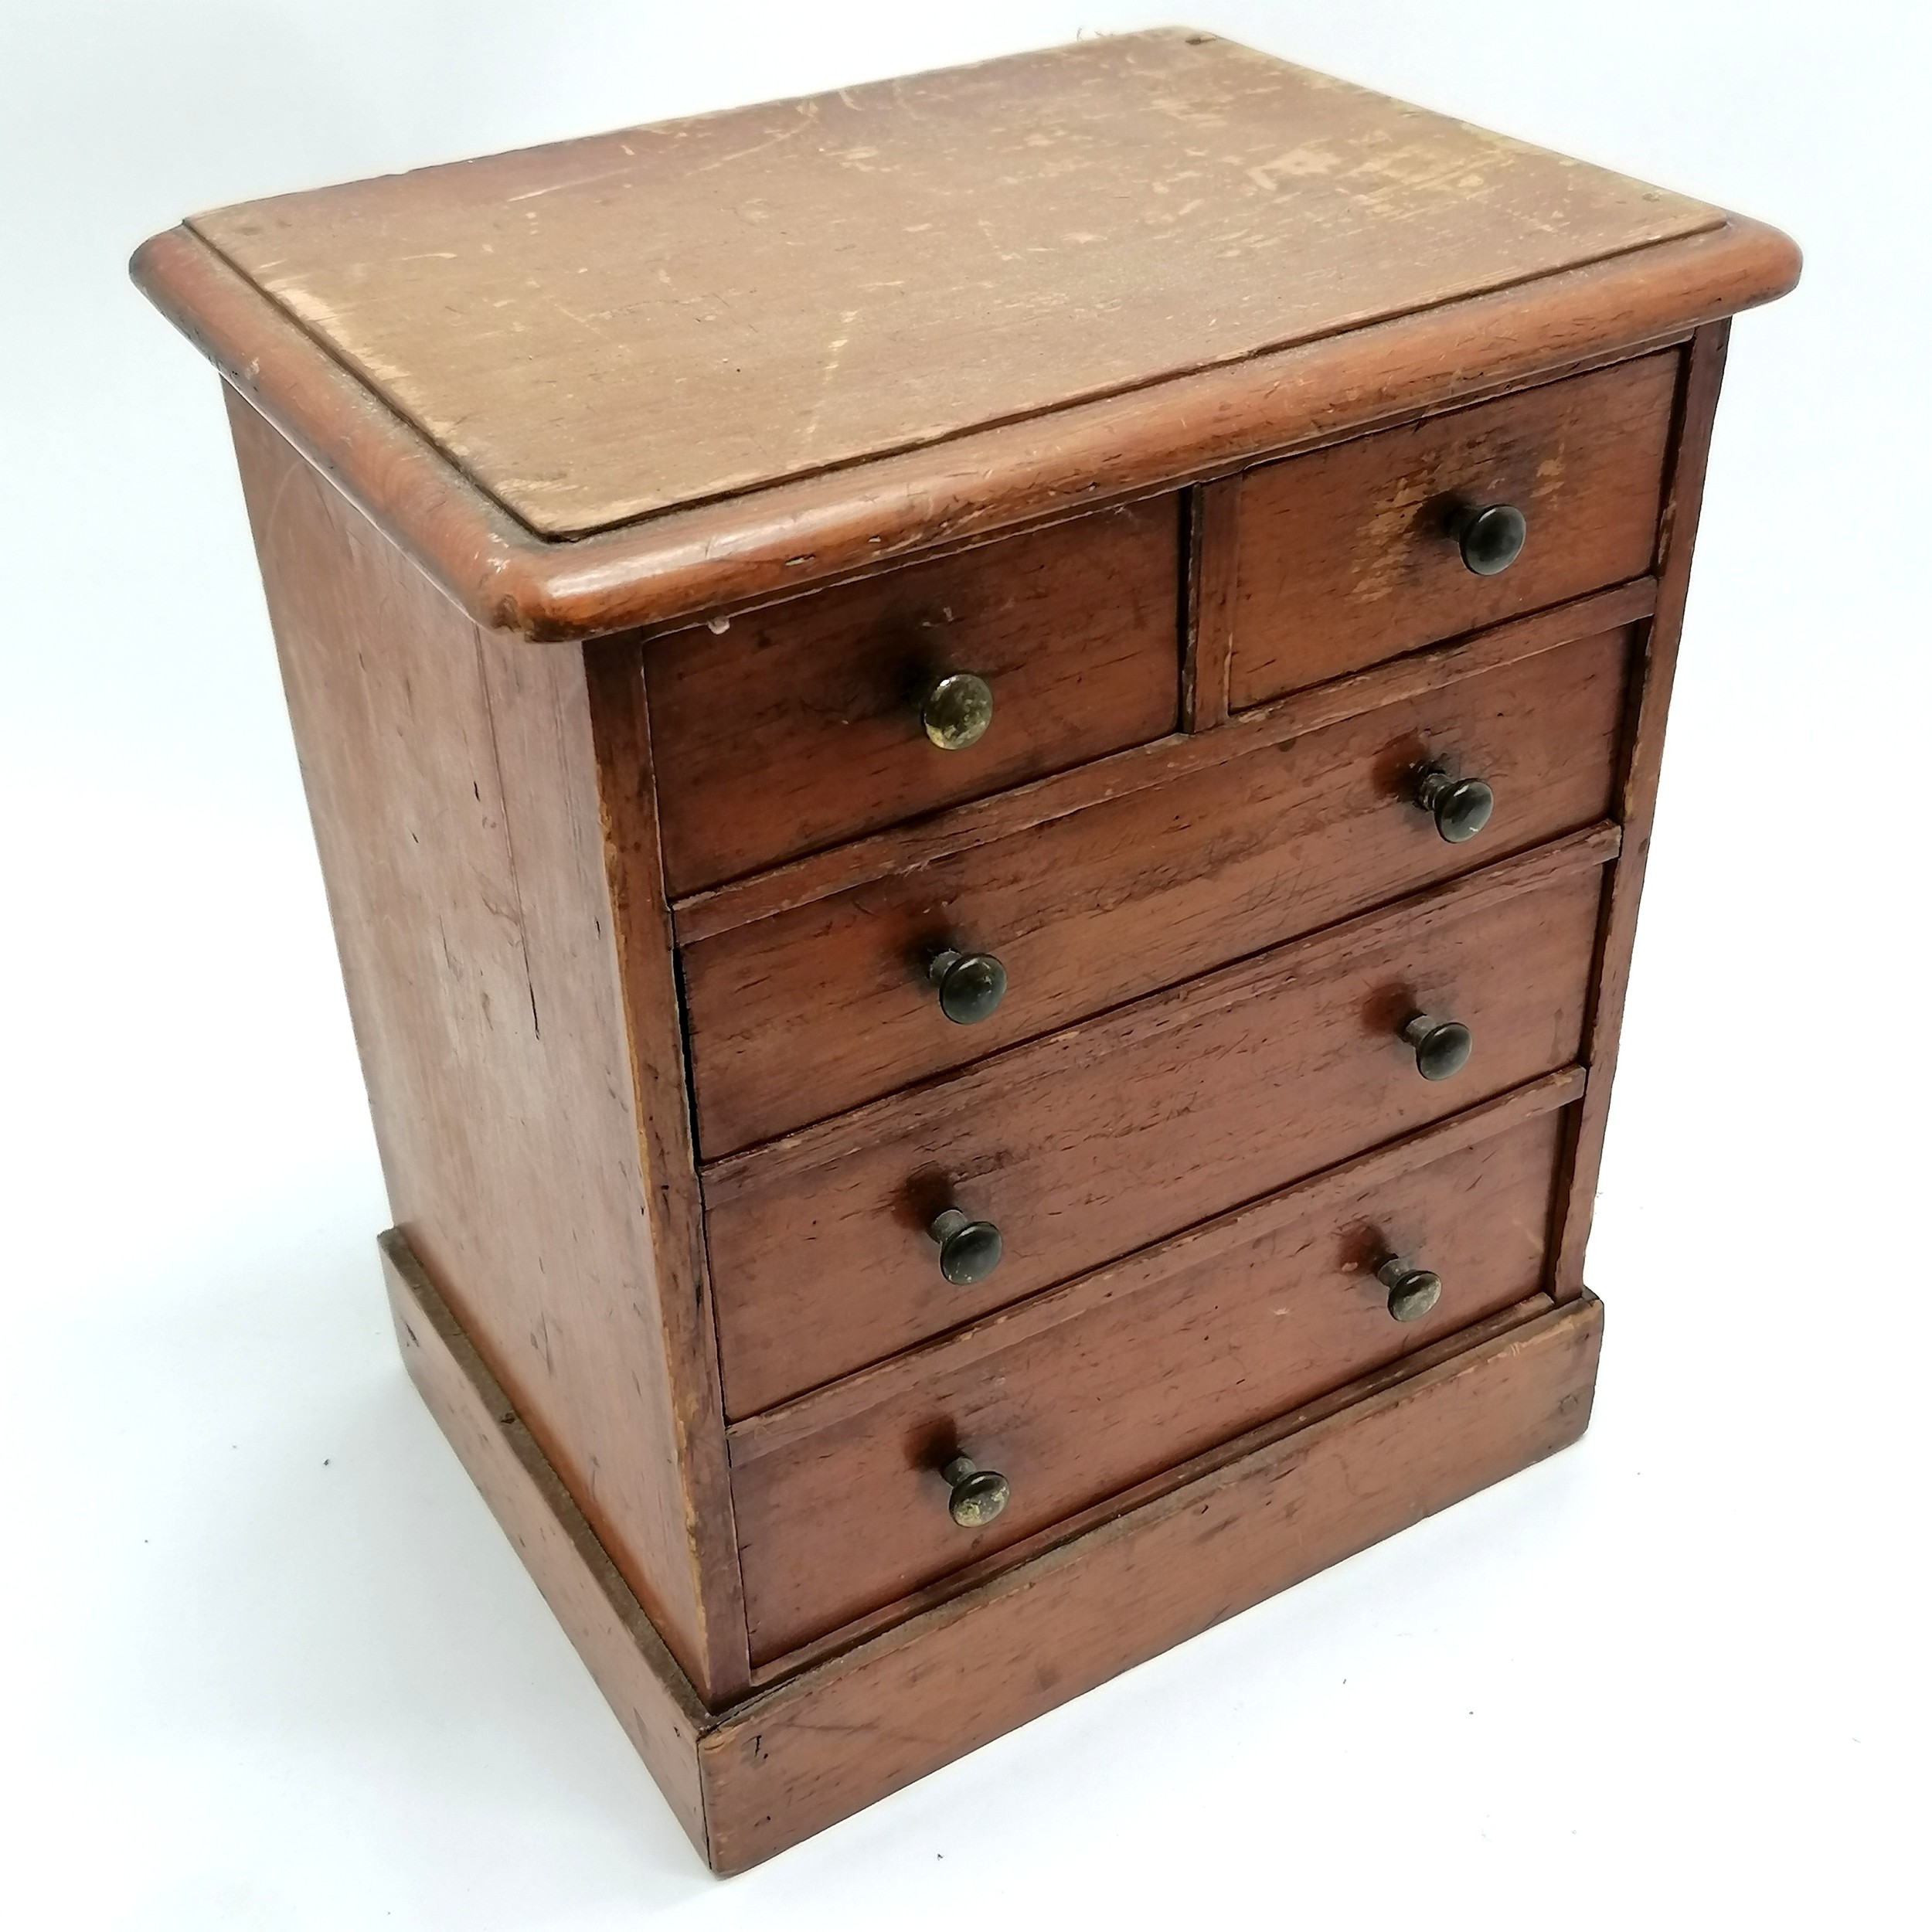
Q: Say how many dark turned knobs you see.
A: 8